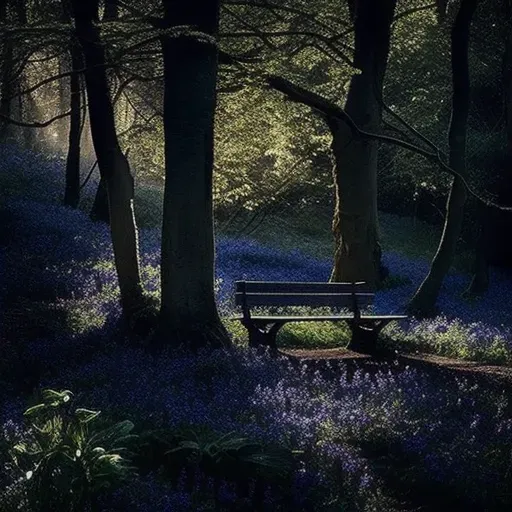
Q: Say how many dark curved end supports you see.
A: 2